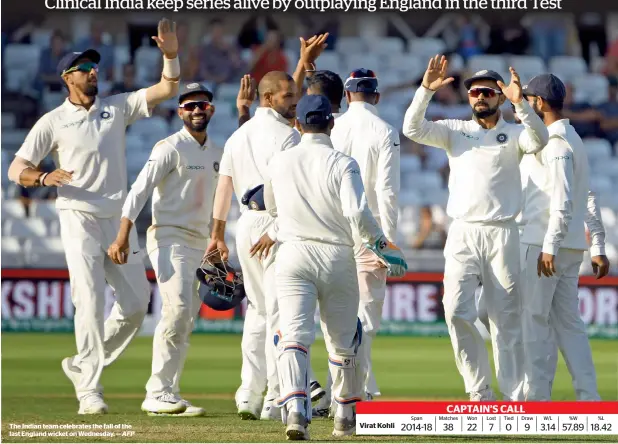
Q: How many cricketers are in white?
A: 8